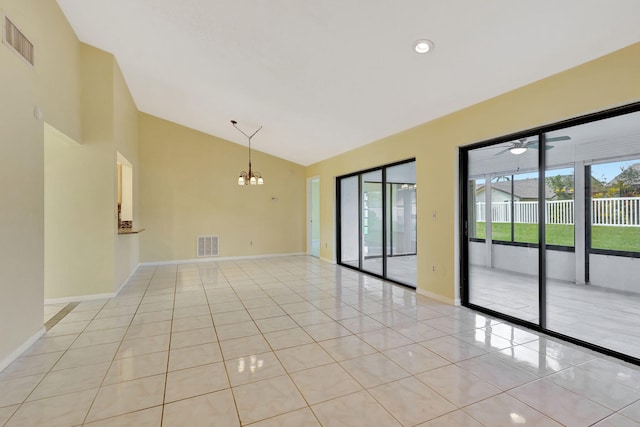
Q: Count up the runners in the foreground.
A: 0